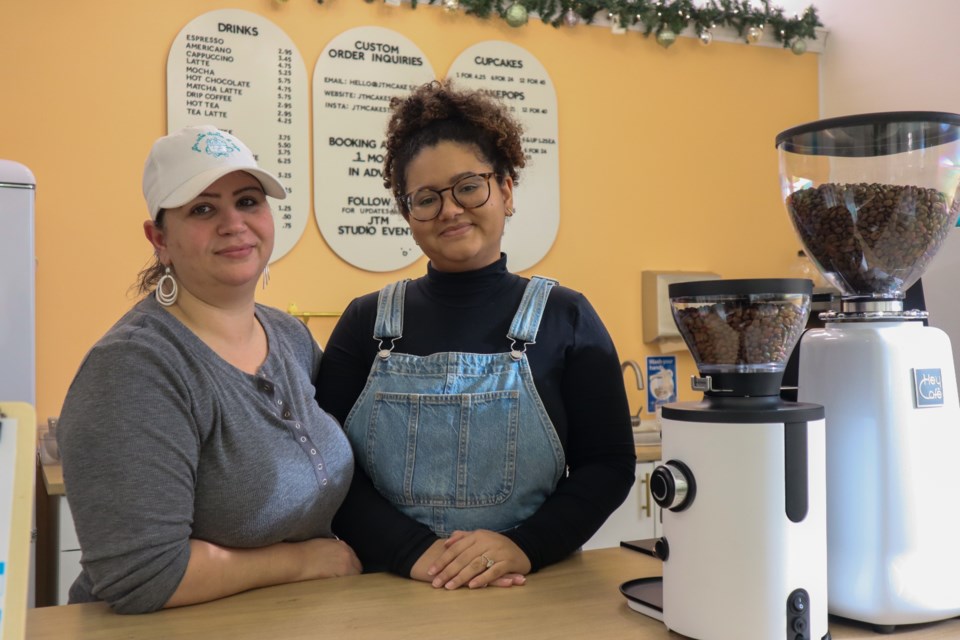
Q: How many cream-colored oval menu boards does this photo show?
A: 3